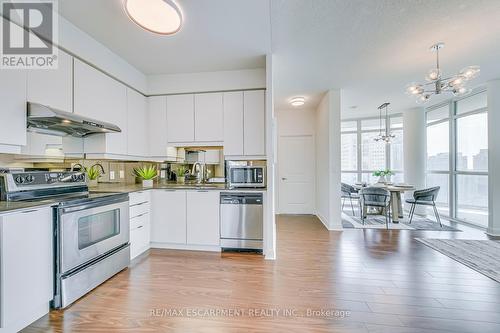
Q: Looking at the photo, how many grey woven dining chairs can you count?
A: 3